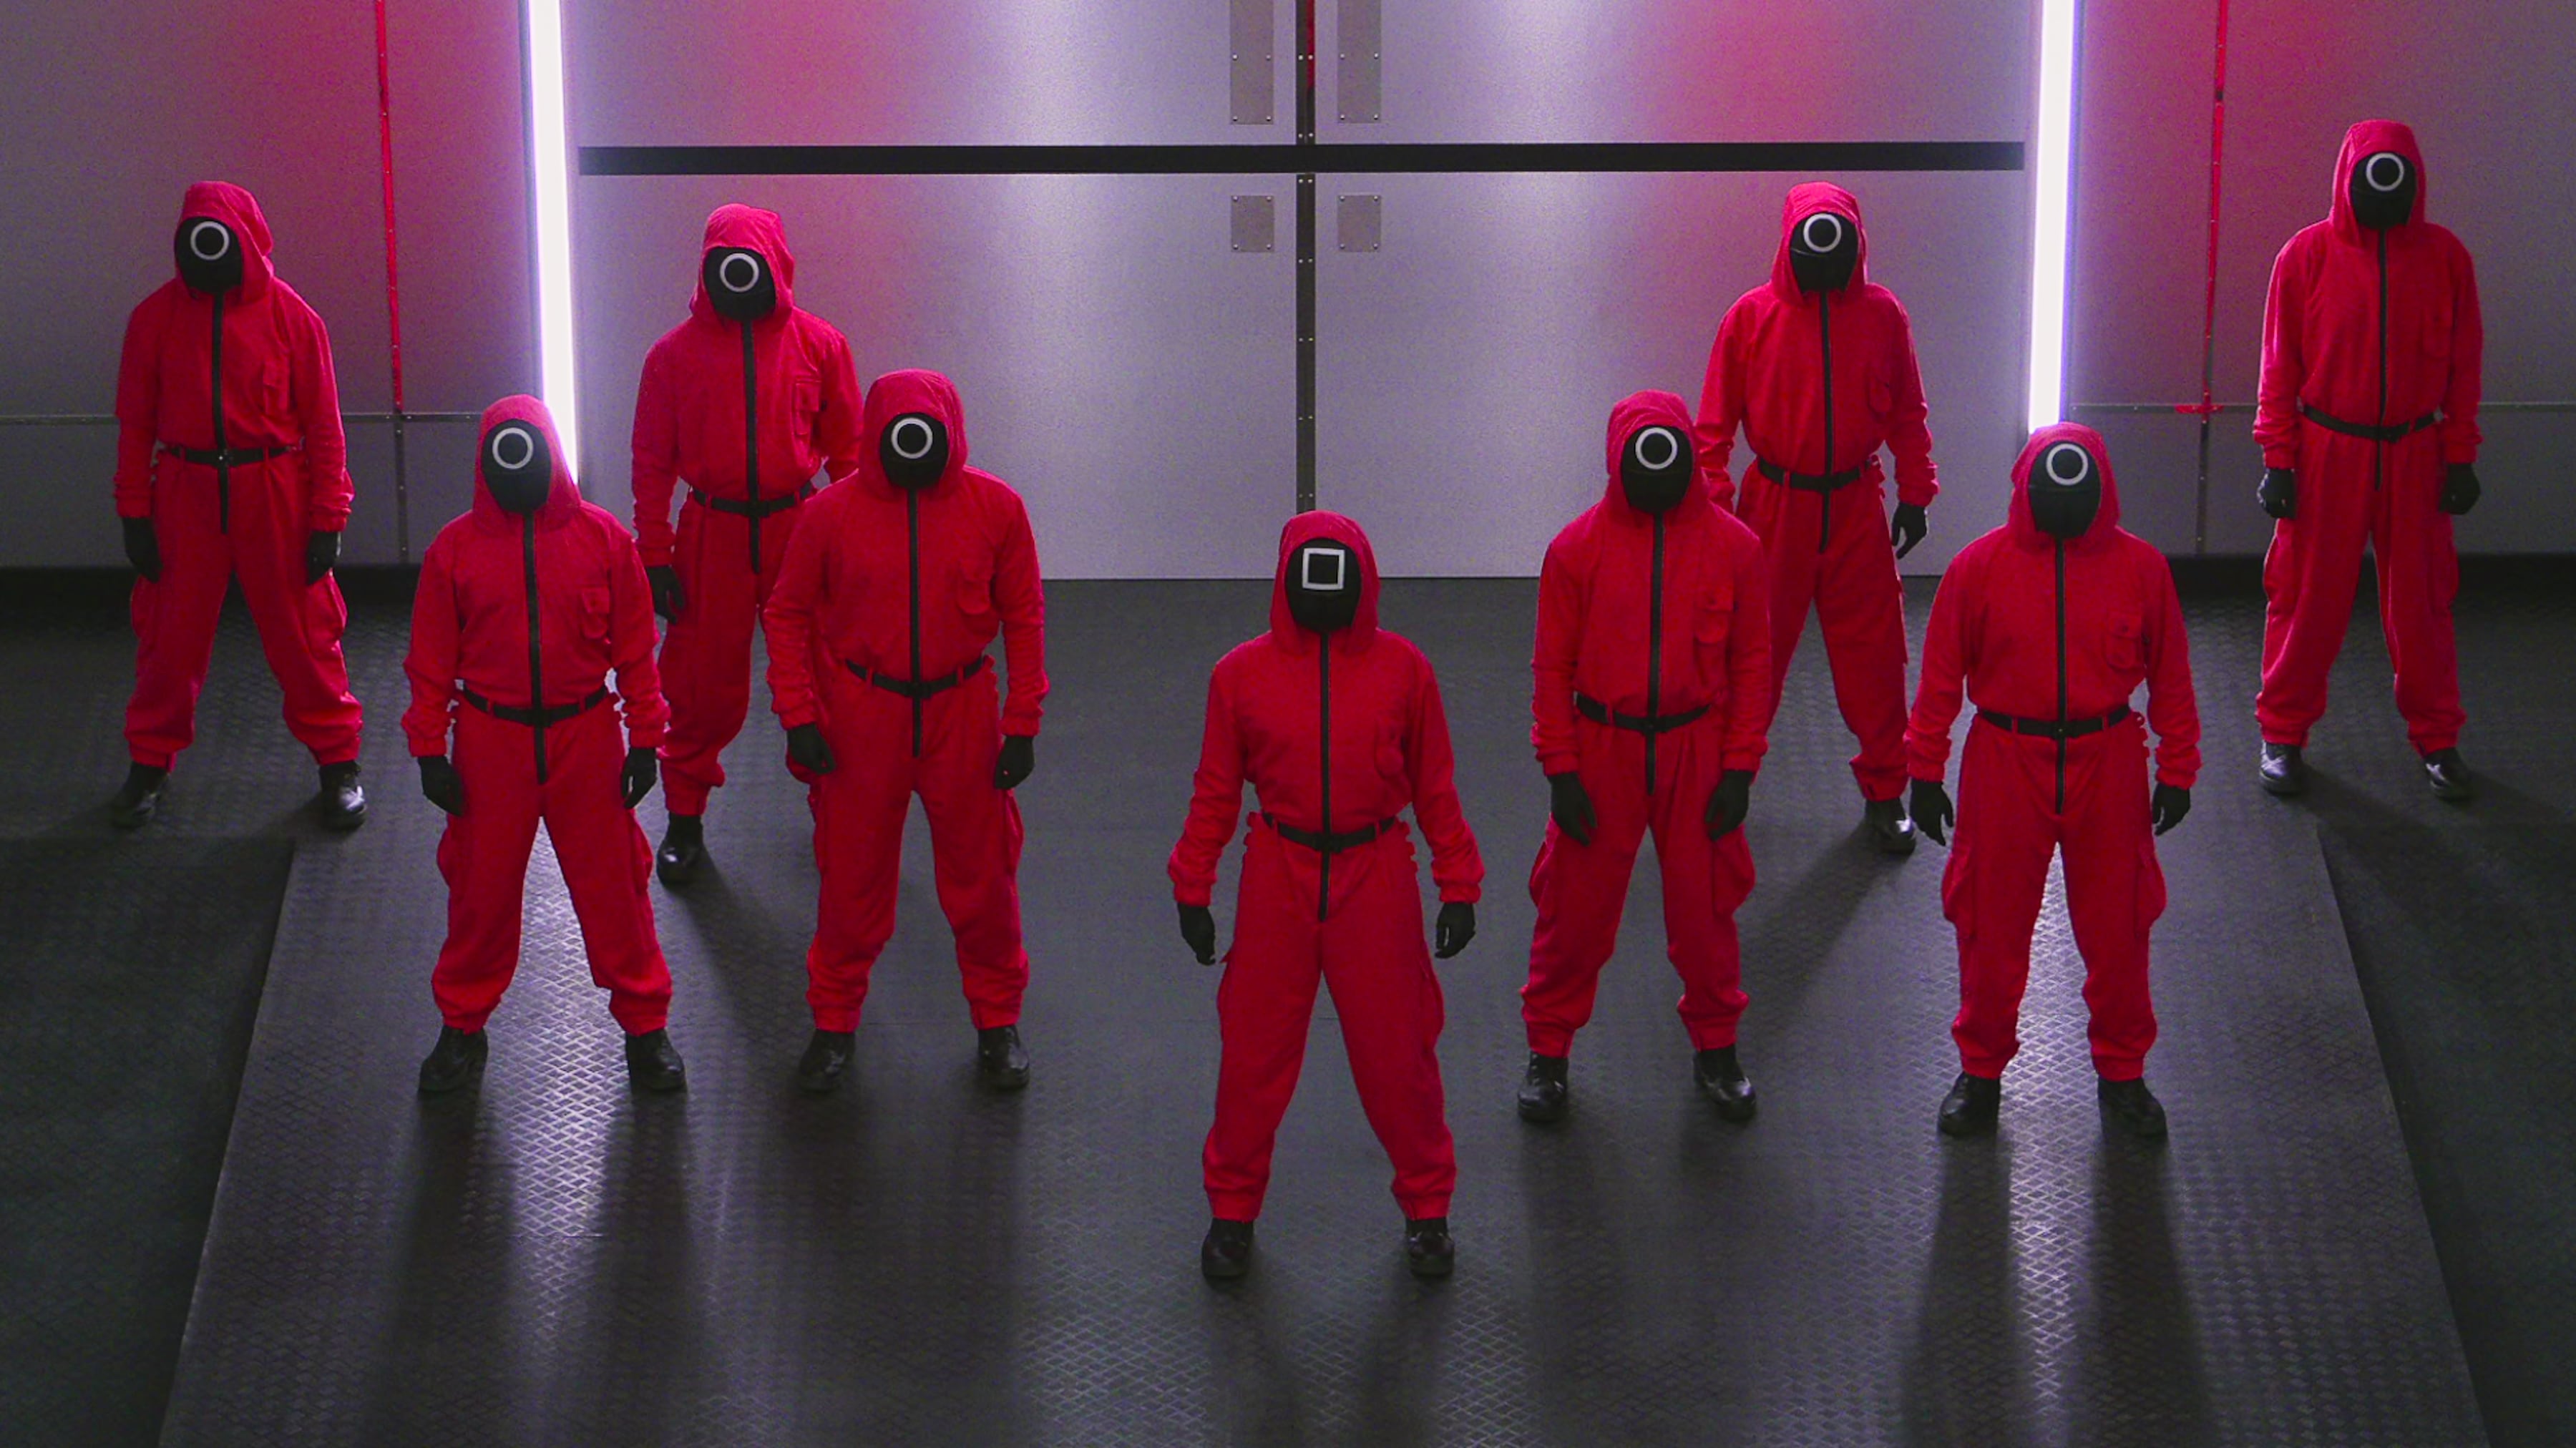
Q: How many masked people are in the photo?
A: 9